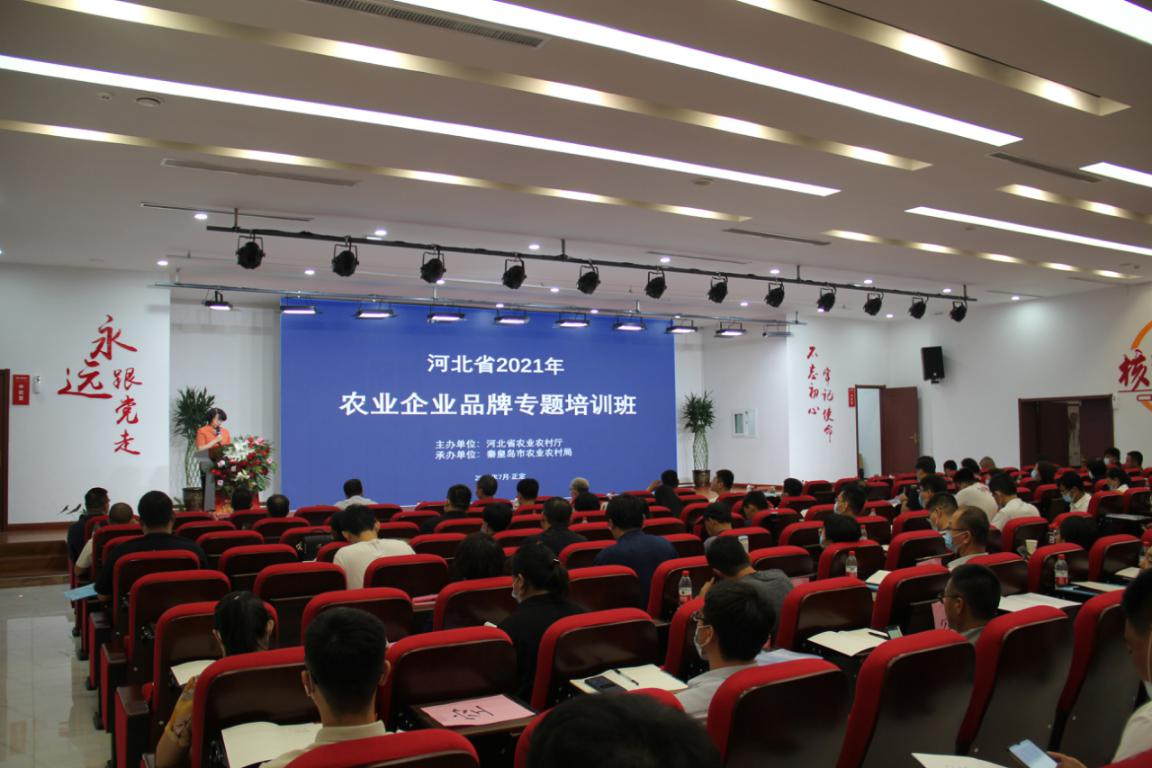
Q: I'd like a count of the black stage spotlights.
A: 12